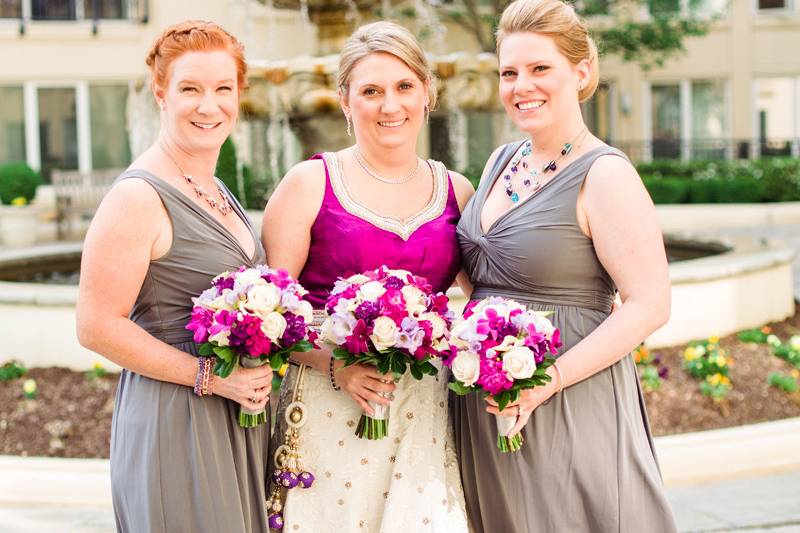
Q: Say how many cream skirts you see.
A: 1